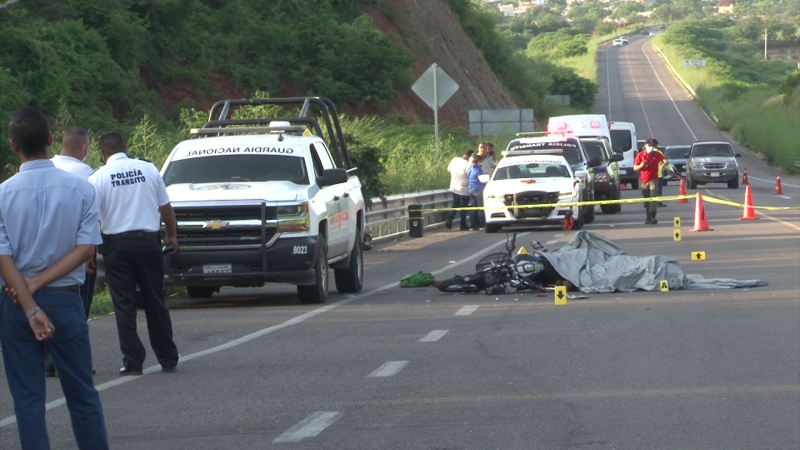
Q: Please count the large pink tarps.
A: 0